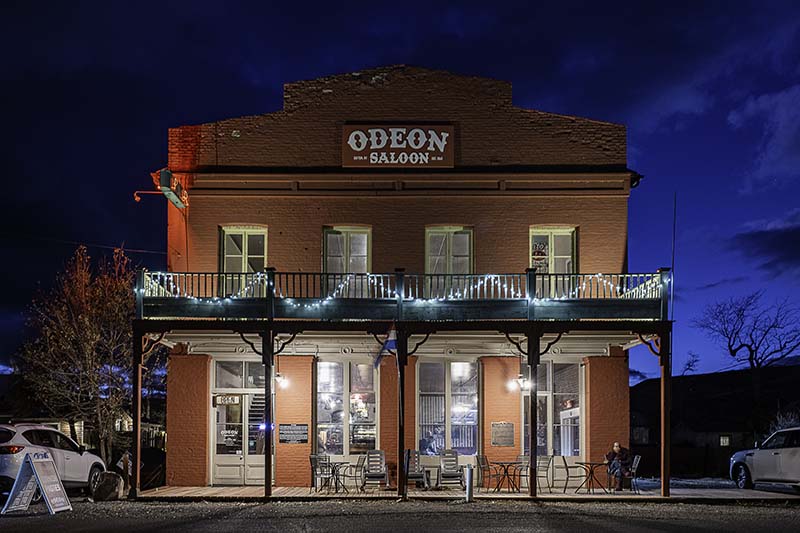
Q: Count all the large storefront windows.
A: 3